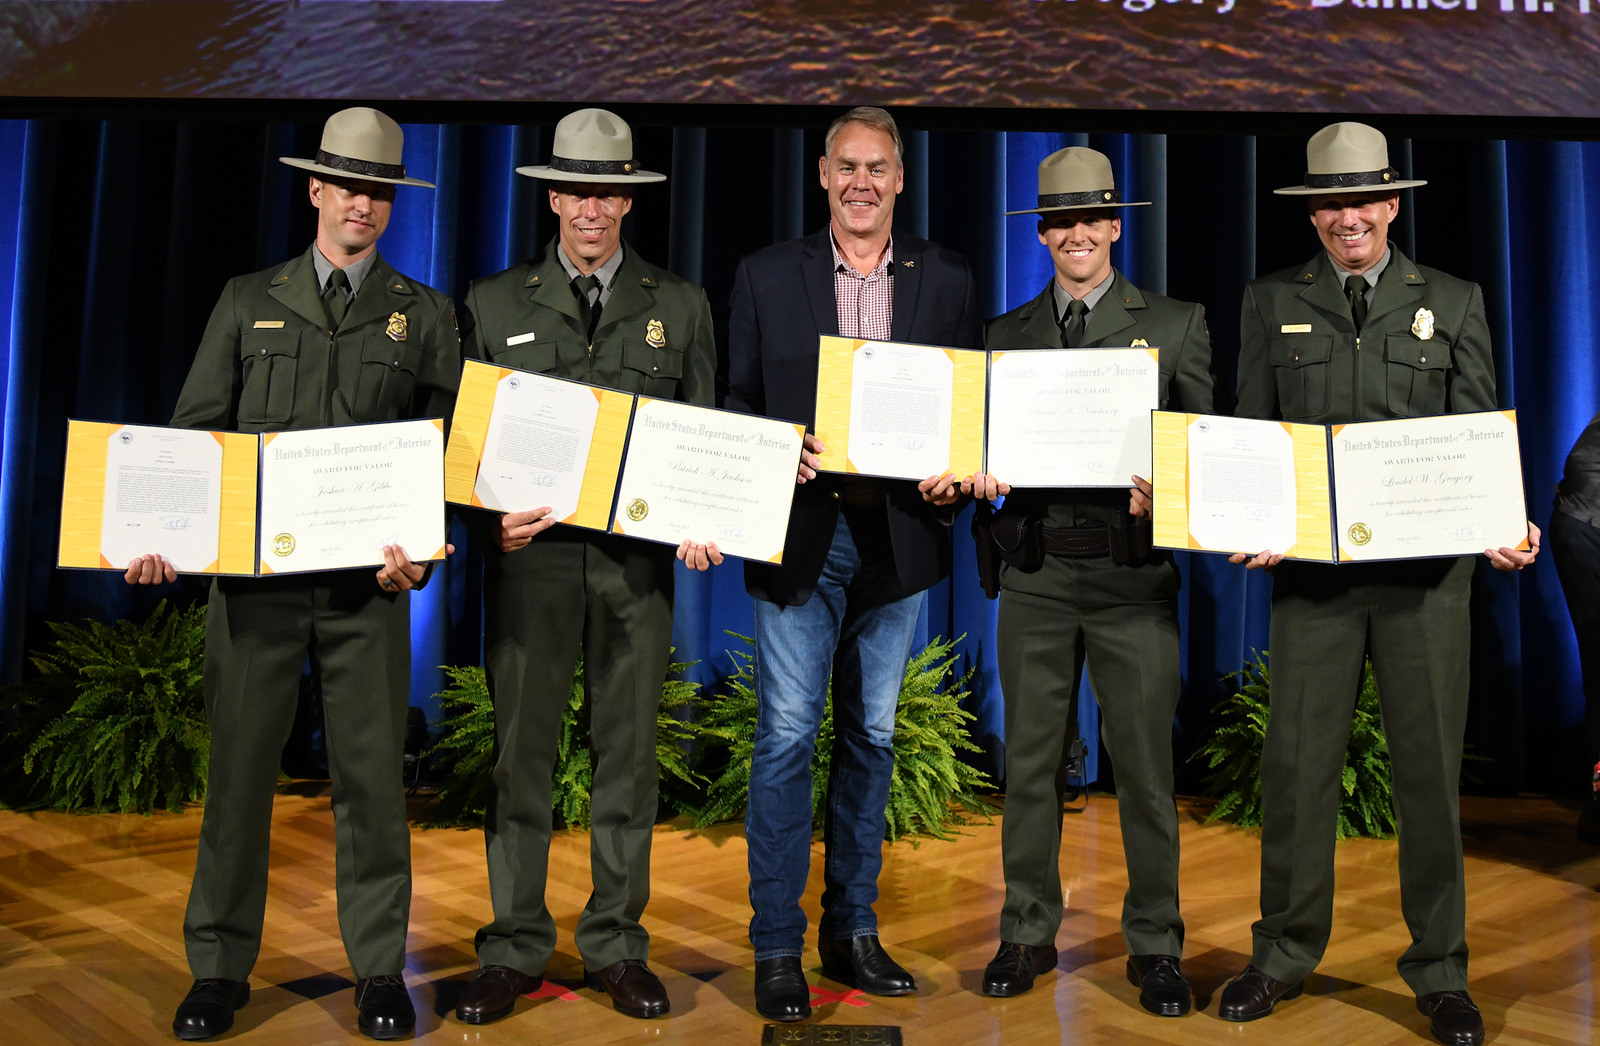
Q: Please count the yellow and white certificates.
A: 4